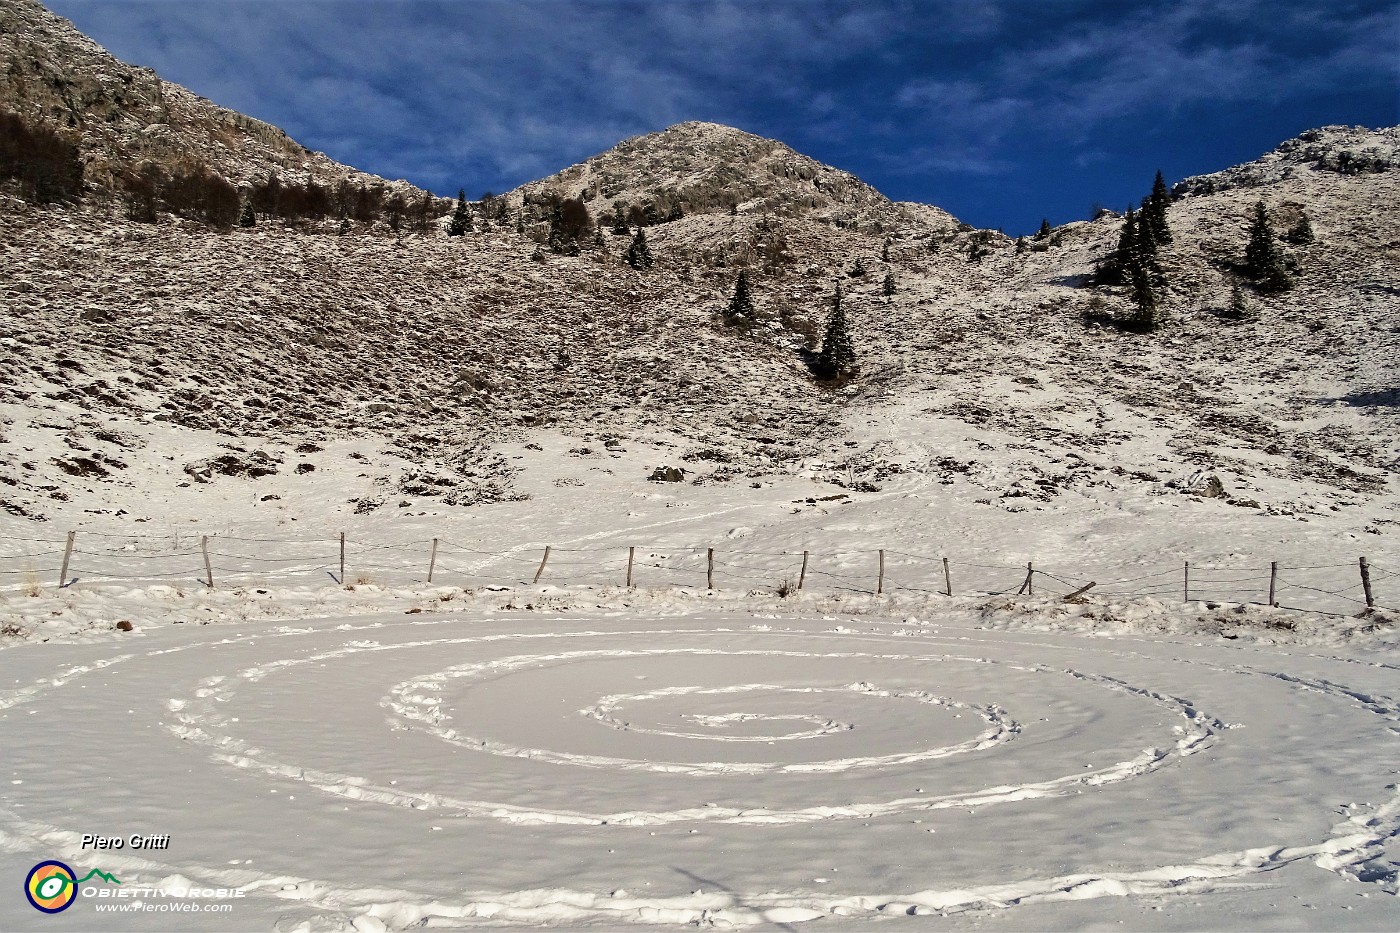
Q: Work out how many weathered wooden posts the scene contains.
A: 15